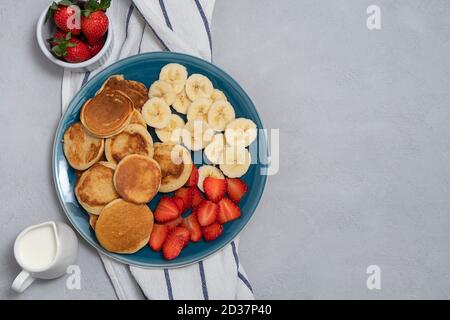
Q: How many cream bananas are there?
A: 14